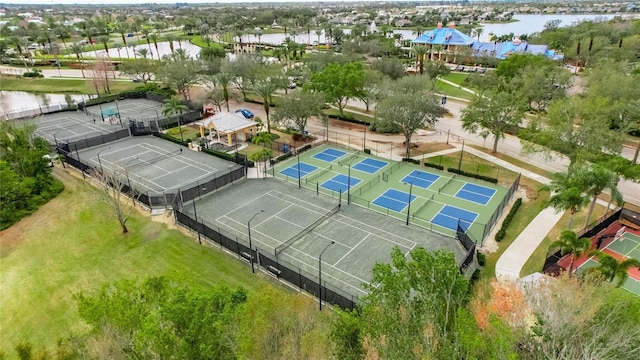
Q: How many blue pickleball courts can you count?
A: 4